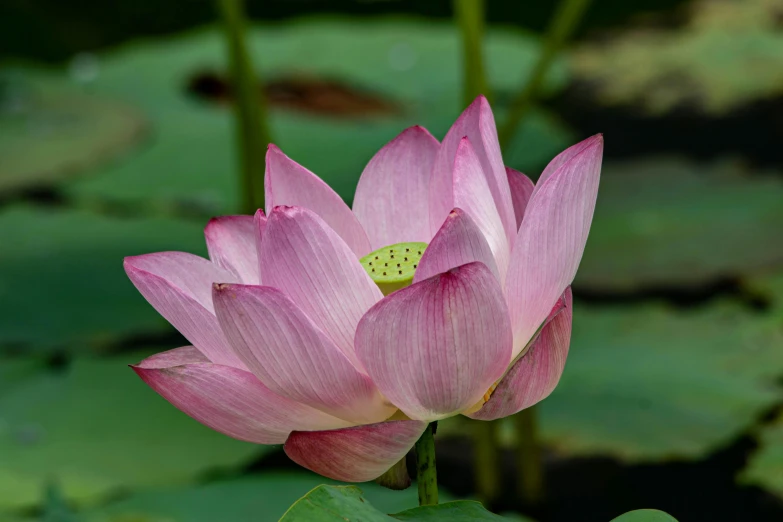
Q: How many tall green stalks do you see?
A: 3